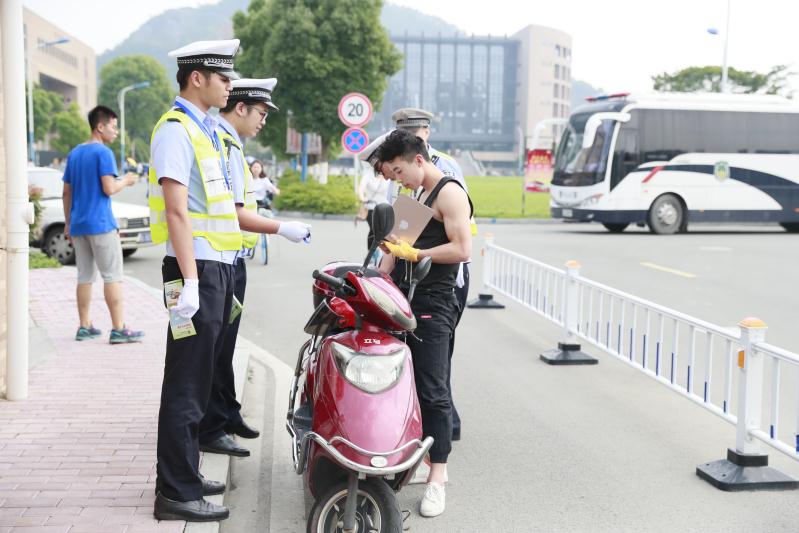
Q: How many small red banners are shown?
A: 1